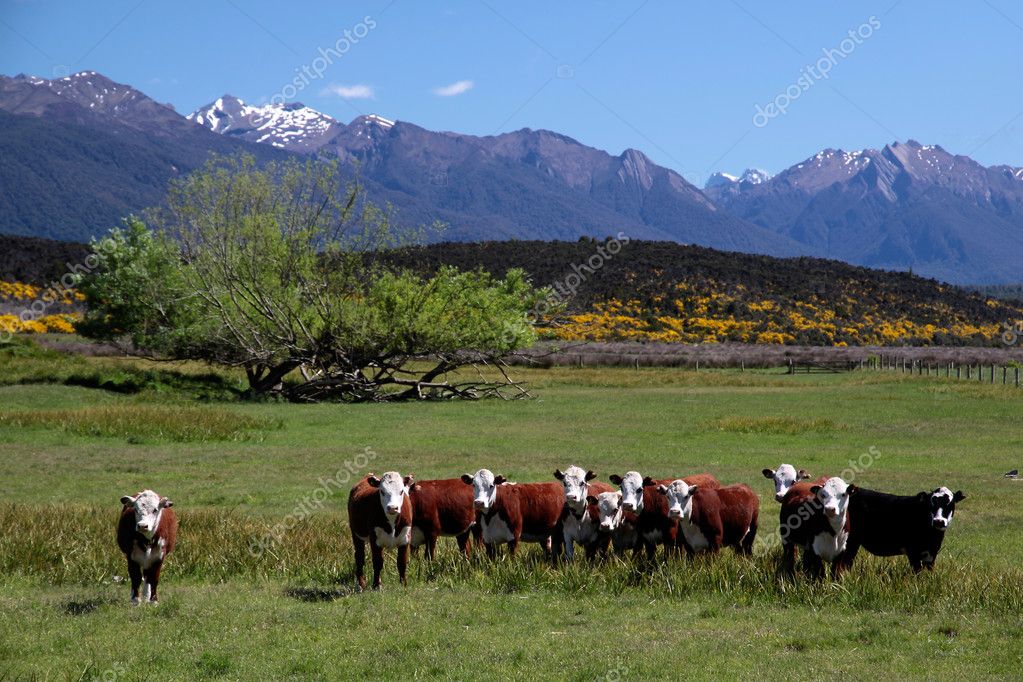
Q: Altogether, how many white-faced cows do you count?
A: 10